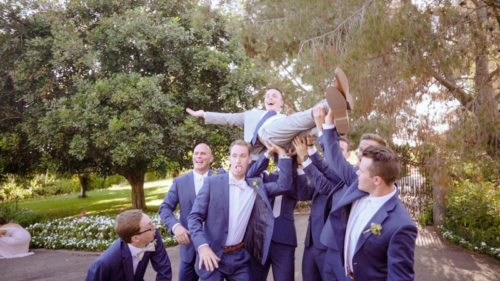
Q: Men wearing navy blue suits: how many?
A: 7